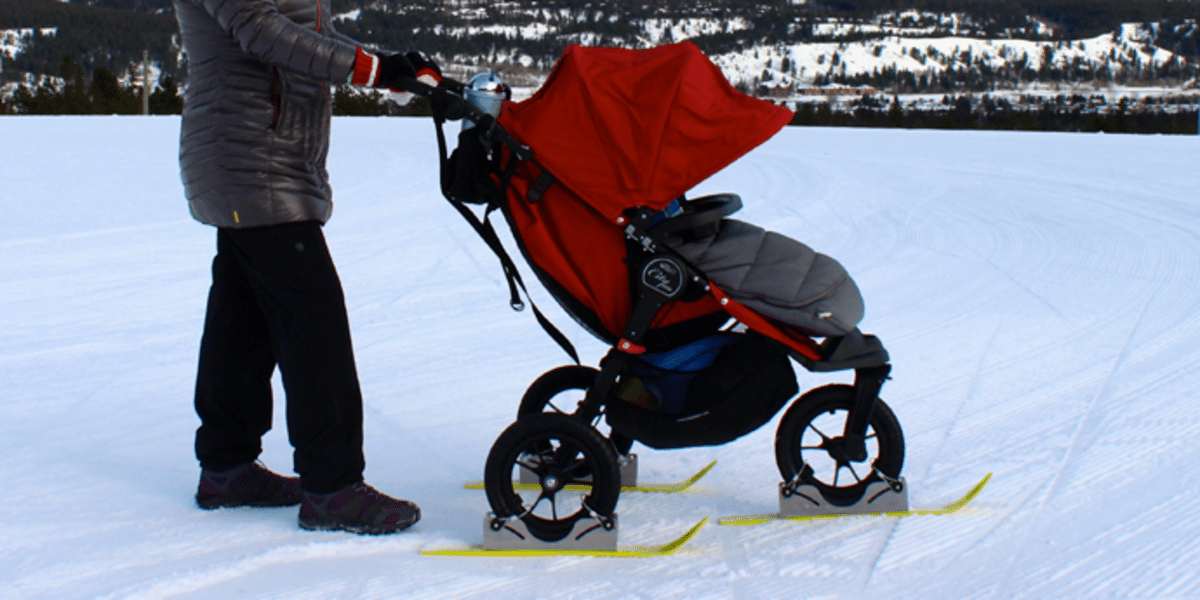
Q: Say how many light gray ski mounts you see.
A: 3